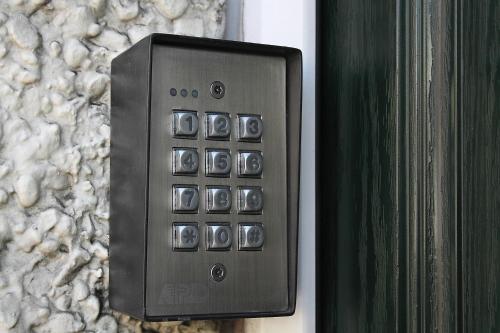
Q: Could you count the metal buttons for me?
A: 12